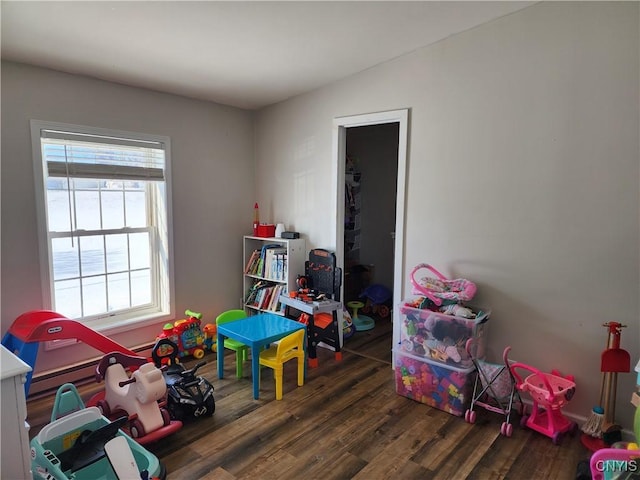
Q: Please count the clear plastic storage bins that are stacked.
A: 2